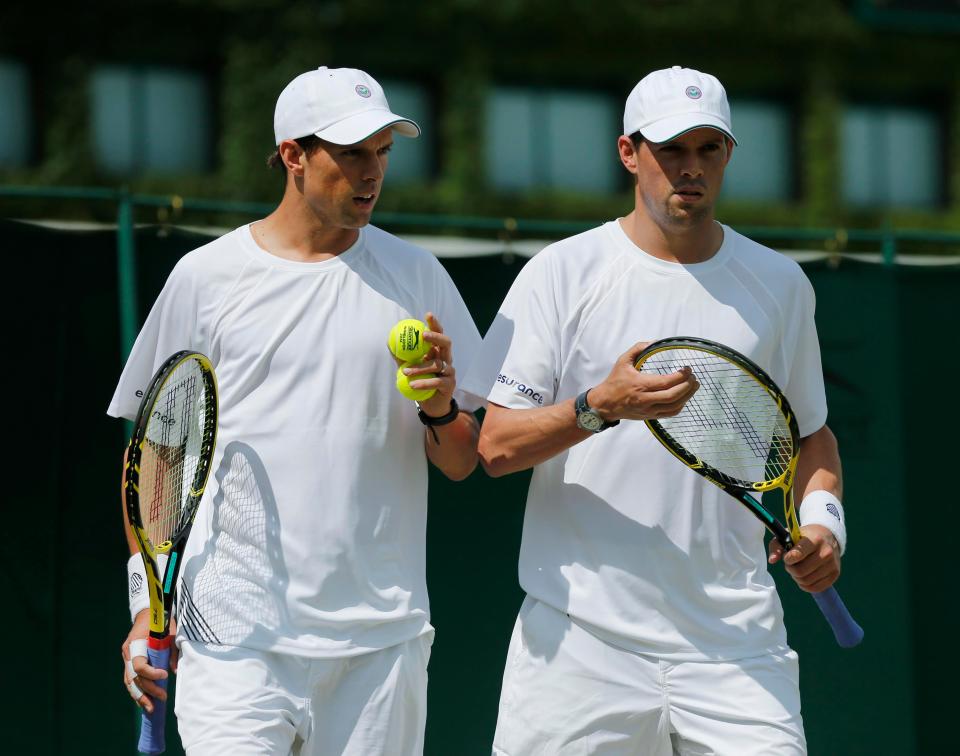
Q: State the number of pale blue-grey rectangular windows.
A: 6